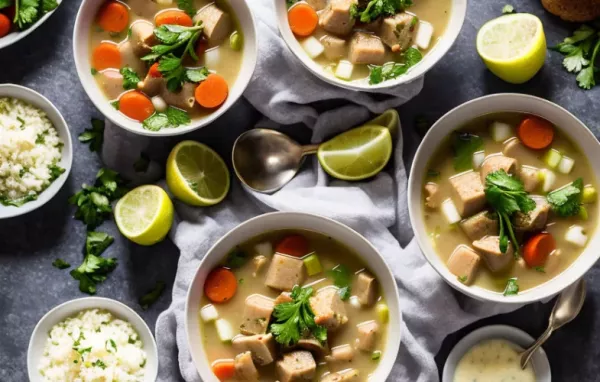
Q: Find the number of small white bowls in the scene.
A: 3